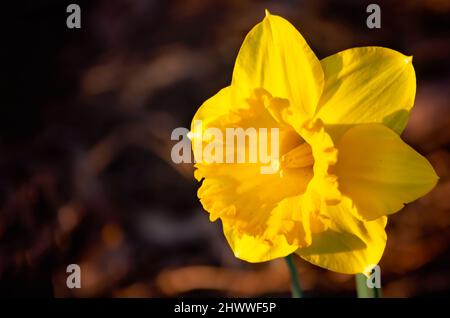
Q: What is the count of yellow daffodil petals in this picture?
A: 6